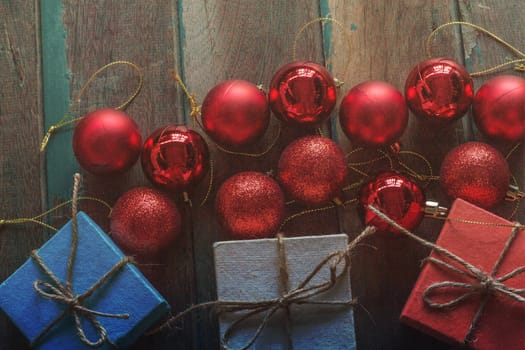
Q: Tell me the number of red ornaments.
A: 12